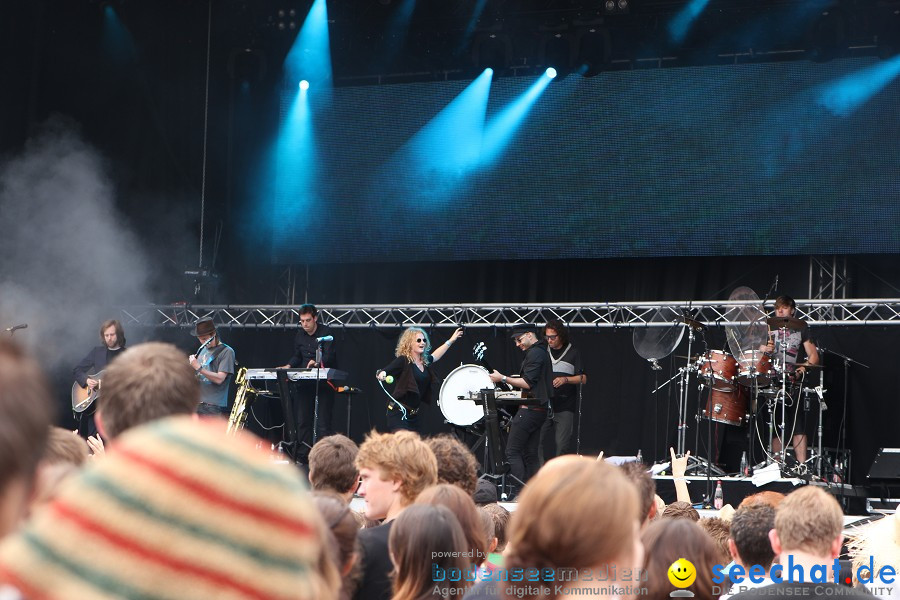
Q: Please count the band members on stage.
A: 7